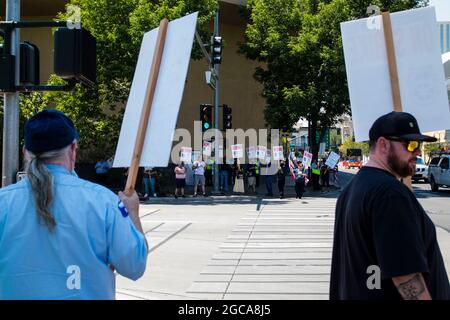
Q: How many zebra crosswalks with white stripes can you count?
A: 1